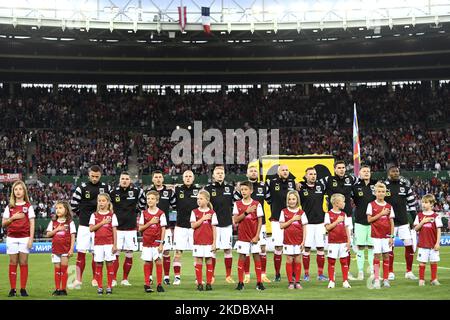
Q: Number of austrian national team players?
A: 11